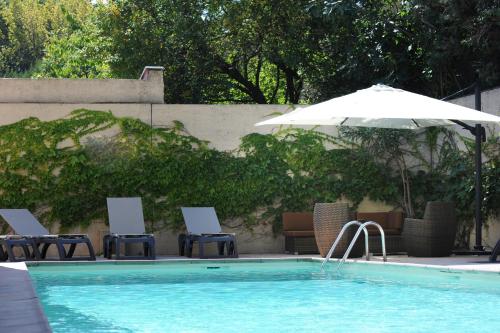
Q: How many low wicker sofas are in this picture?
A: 2